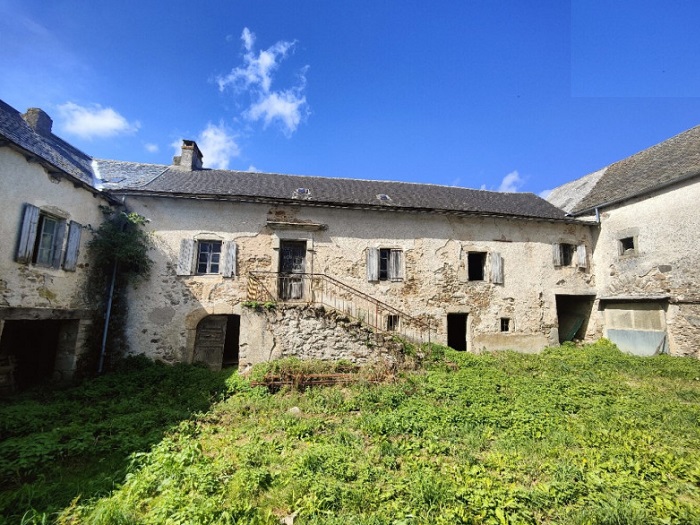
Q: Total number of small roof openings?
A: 2